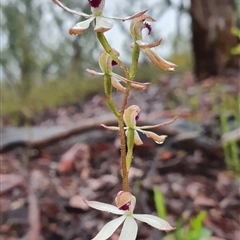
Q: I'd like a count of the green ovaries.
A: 4